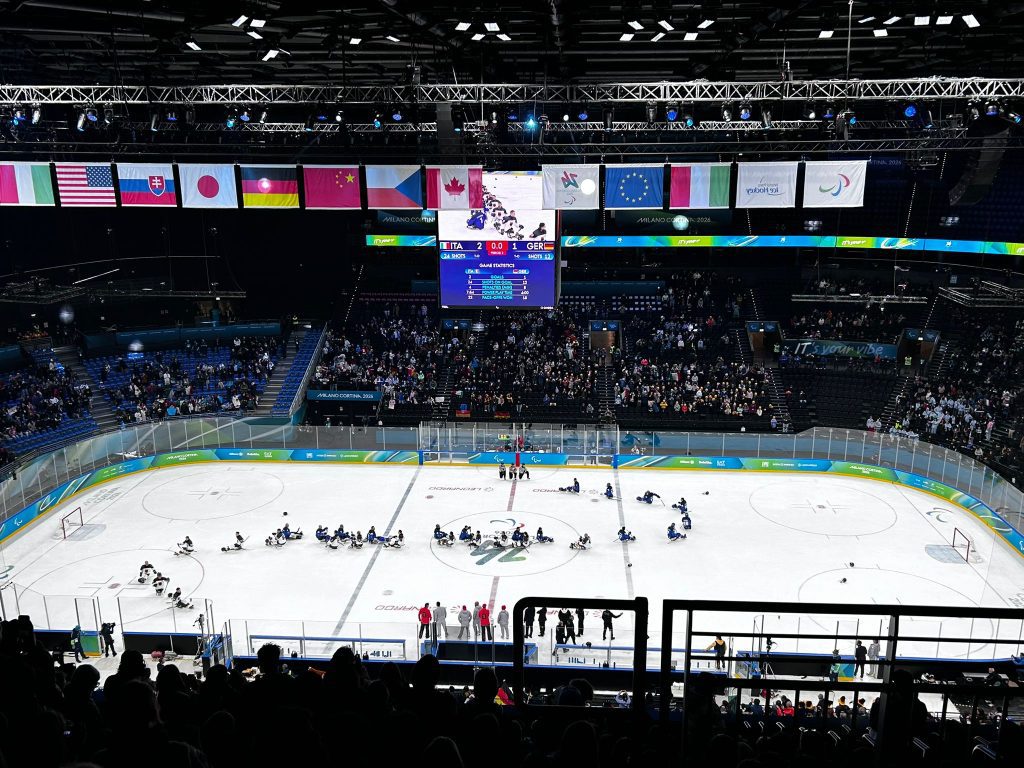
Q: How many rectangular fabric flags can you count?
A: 13